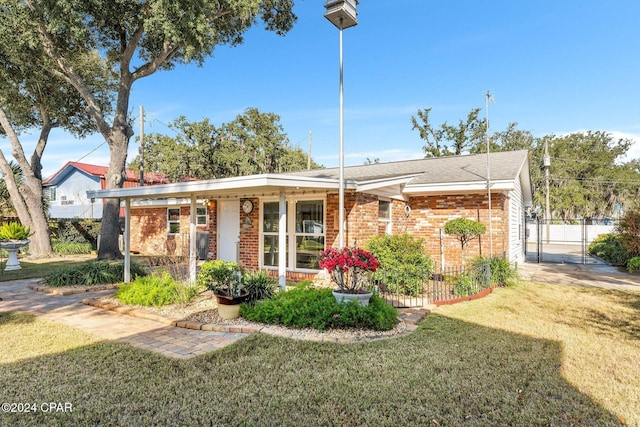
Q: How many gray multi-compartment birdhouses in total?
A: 1